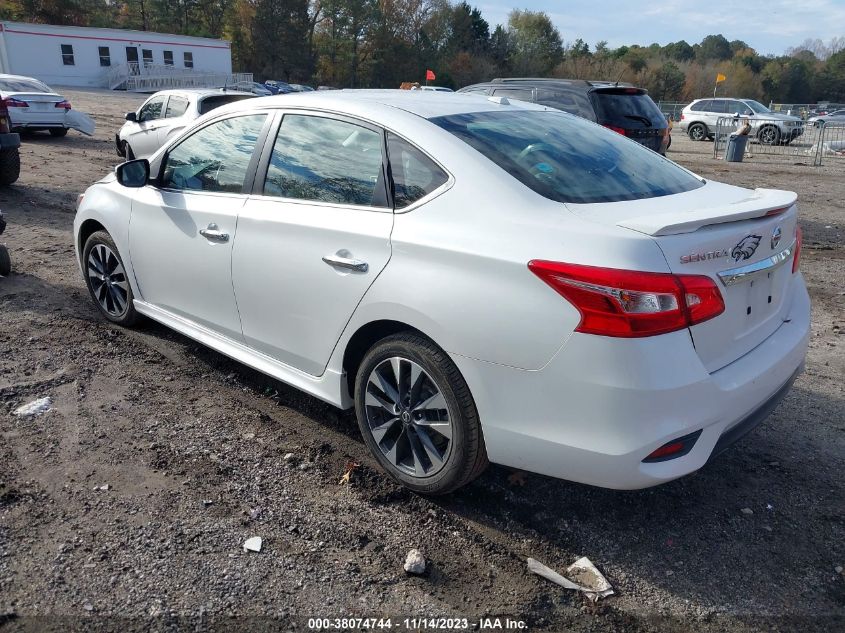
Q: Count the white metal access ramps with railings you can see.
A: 1